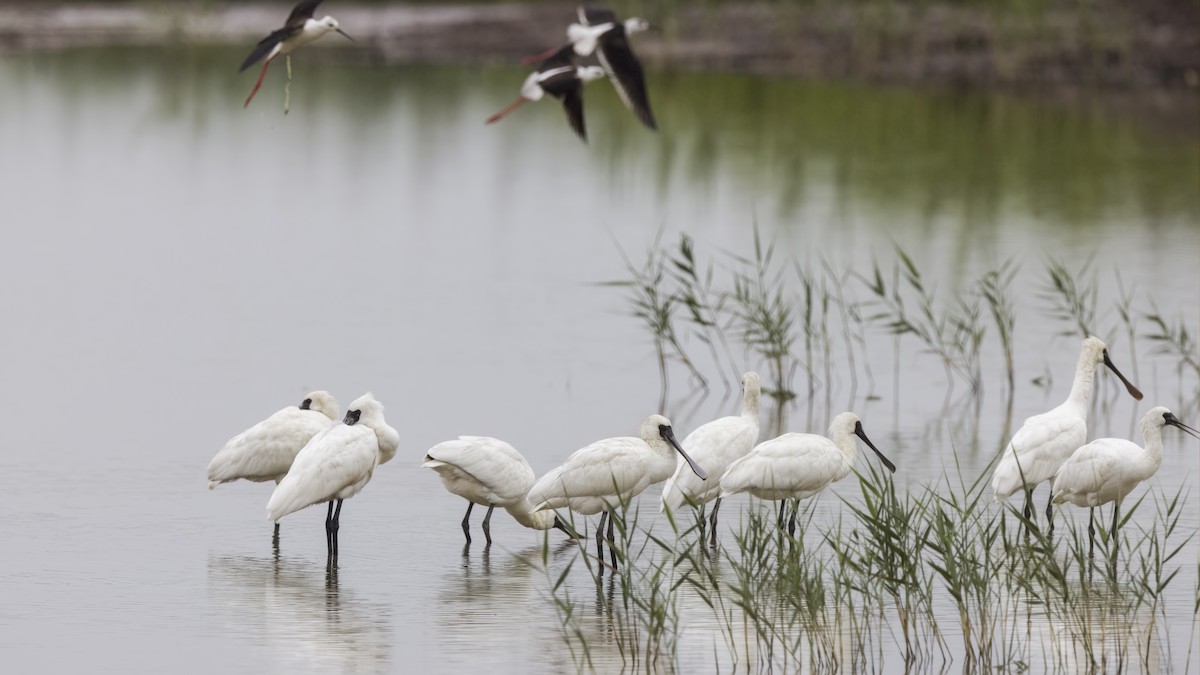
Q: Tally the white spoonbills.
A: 8